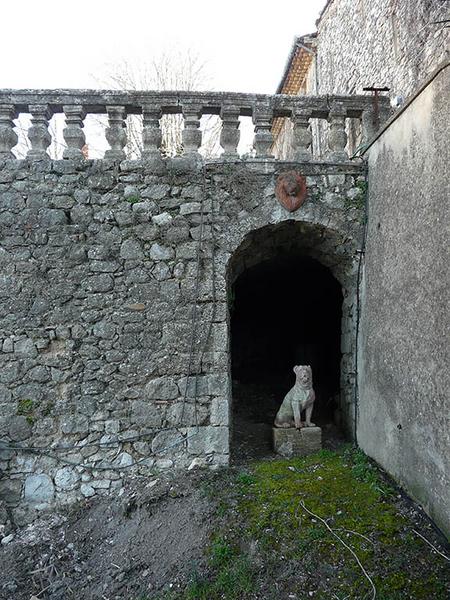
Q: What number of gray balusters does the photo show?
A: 10